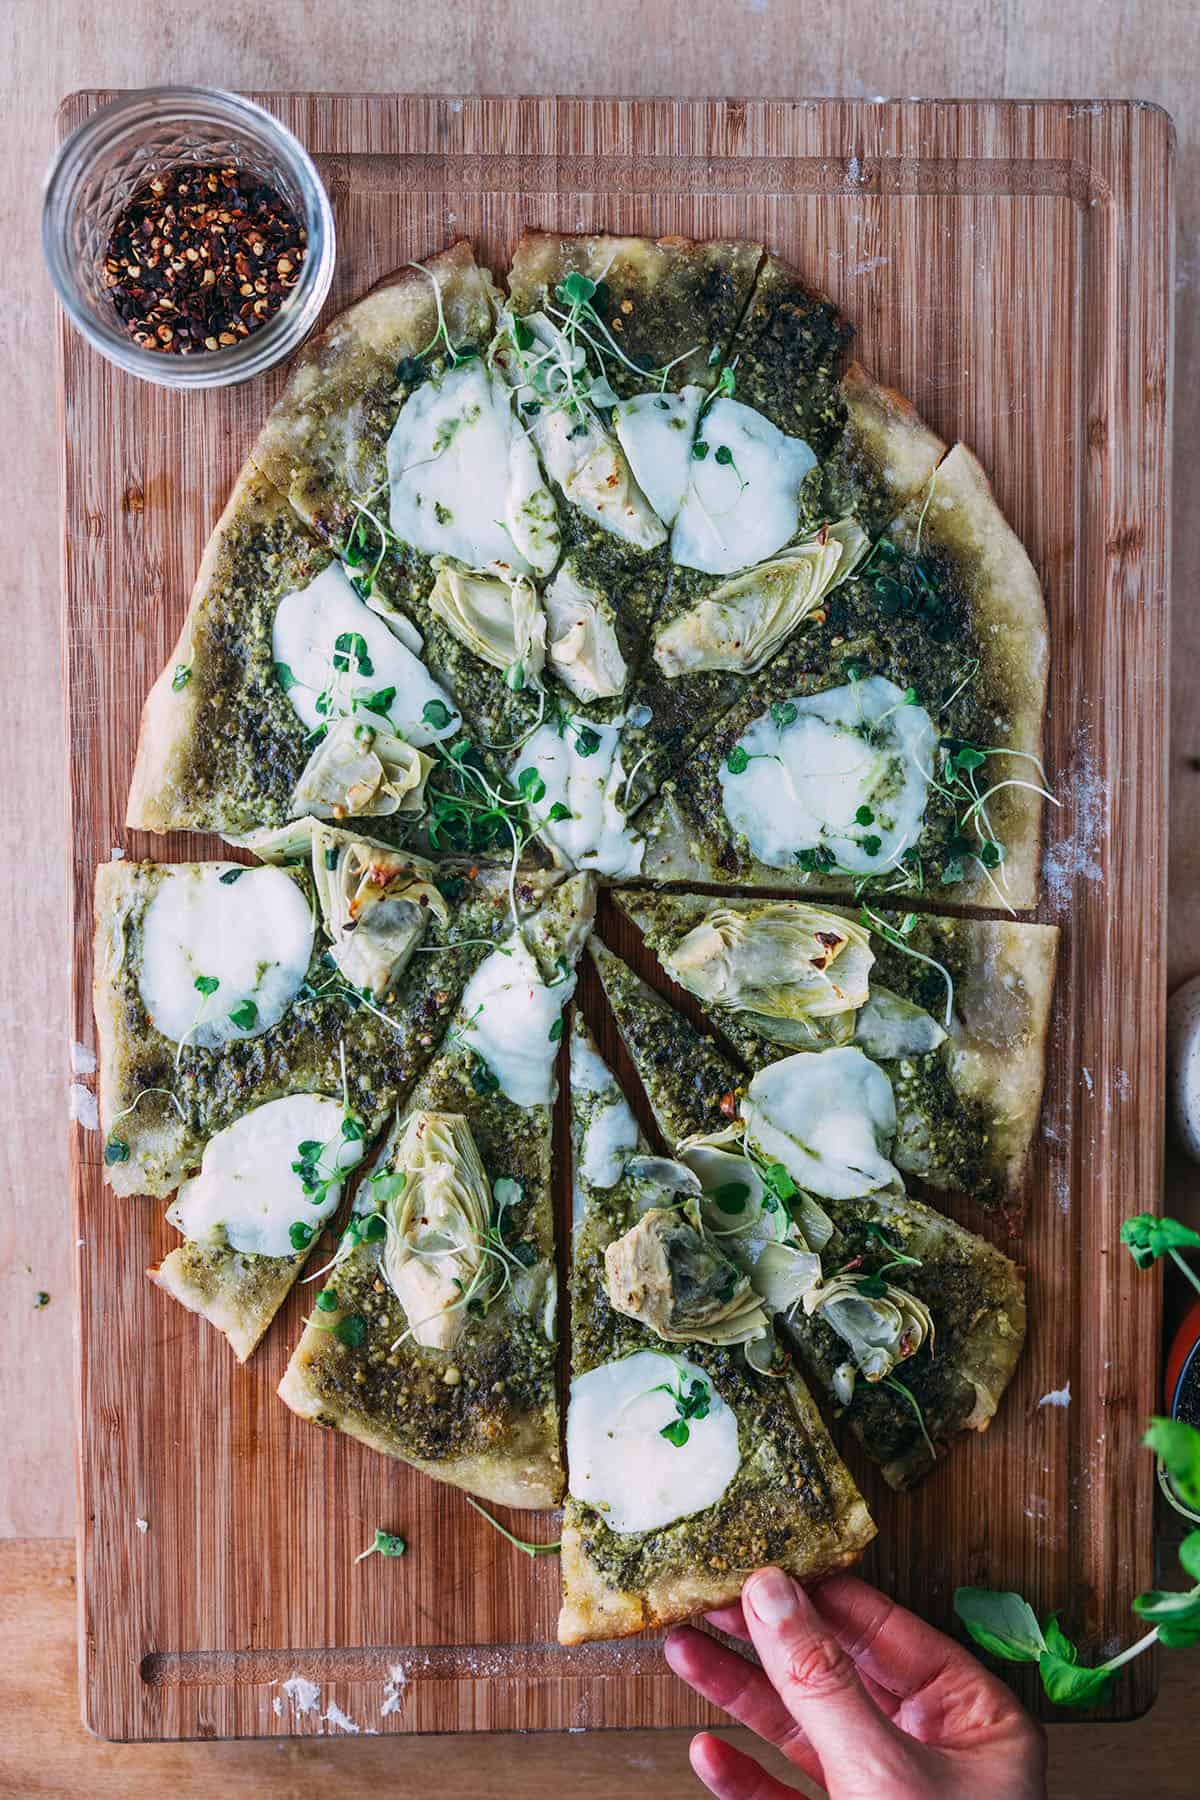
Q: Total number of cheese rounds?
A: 10